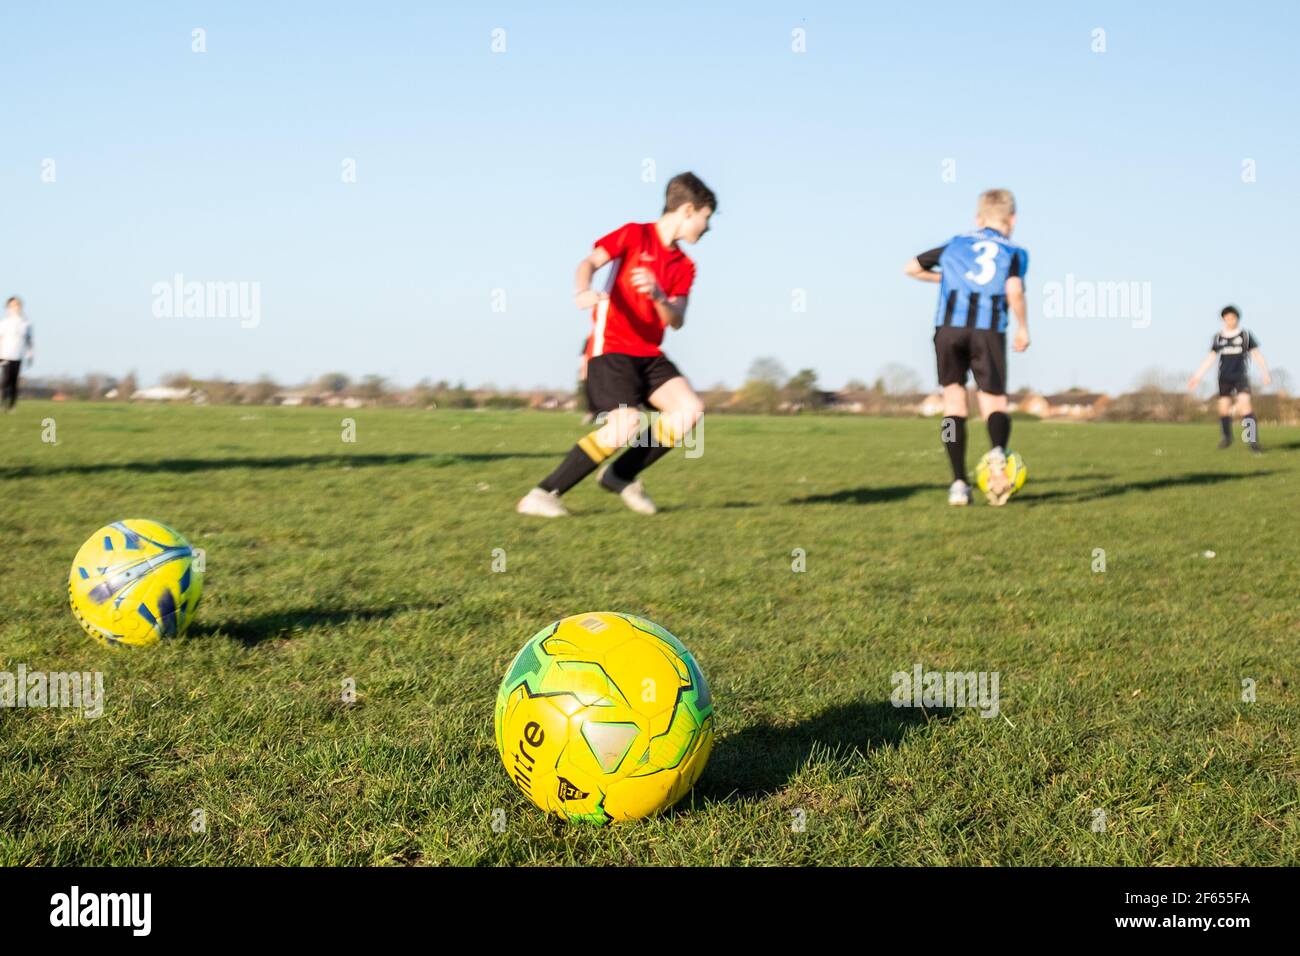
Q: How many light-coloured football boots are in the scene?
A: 4